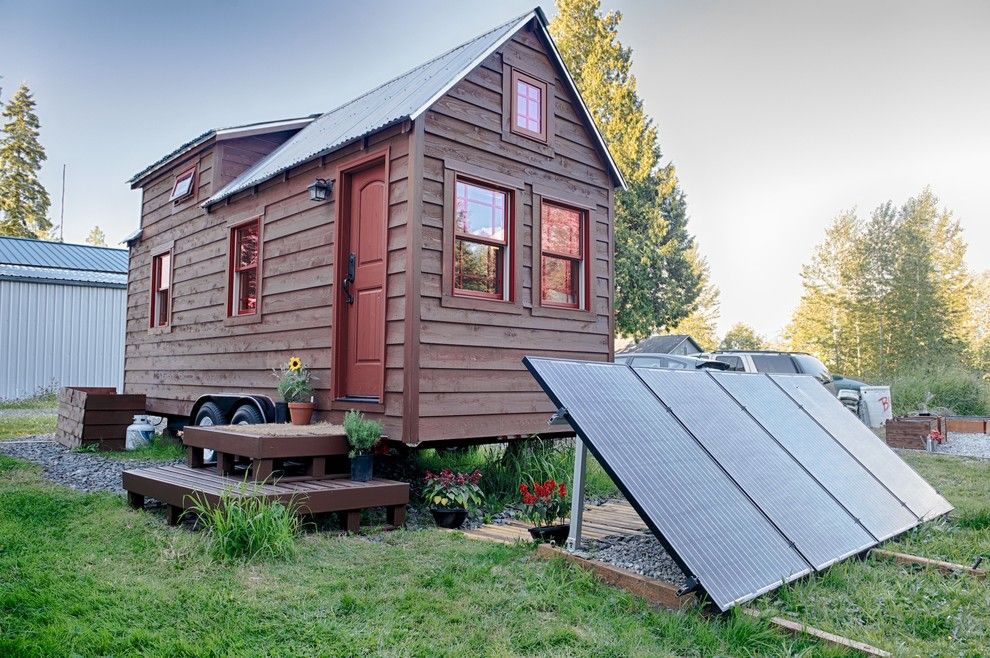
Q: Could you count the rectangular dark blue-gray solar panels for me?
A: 4